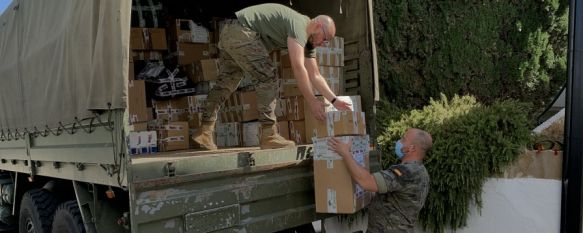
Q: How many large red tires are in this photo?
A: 0